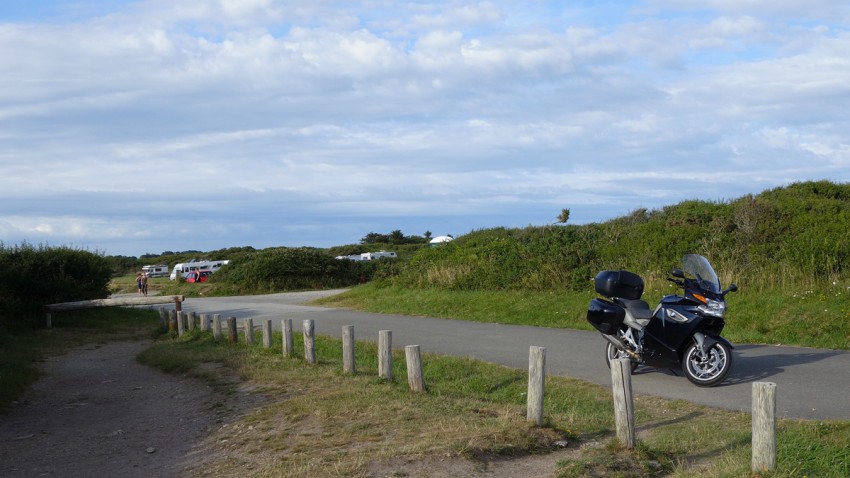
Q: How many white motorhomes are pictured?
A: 4